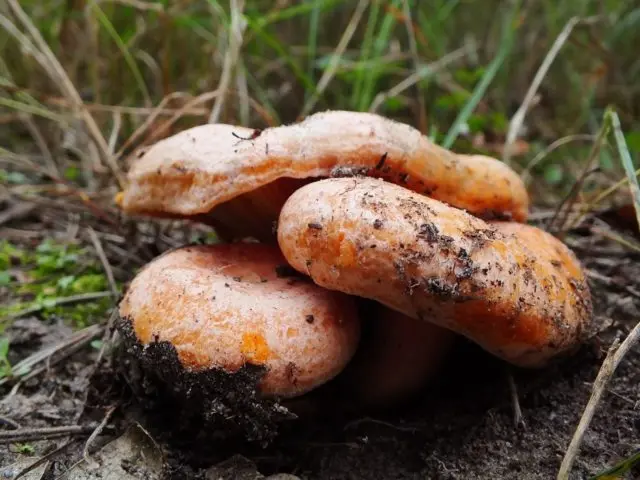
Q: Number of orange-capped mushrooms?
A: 3